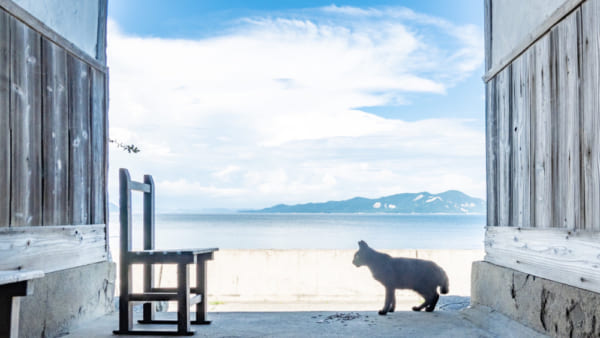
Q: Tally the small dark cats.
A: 1